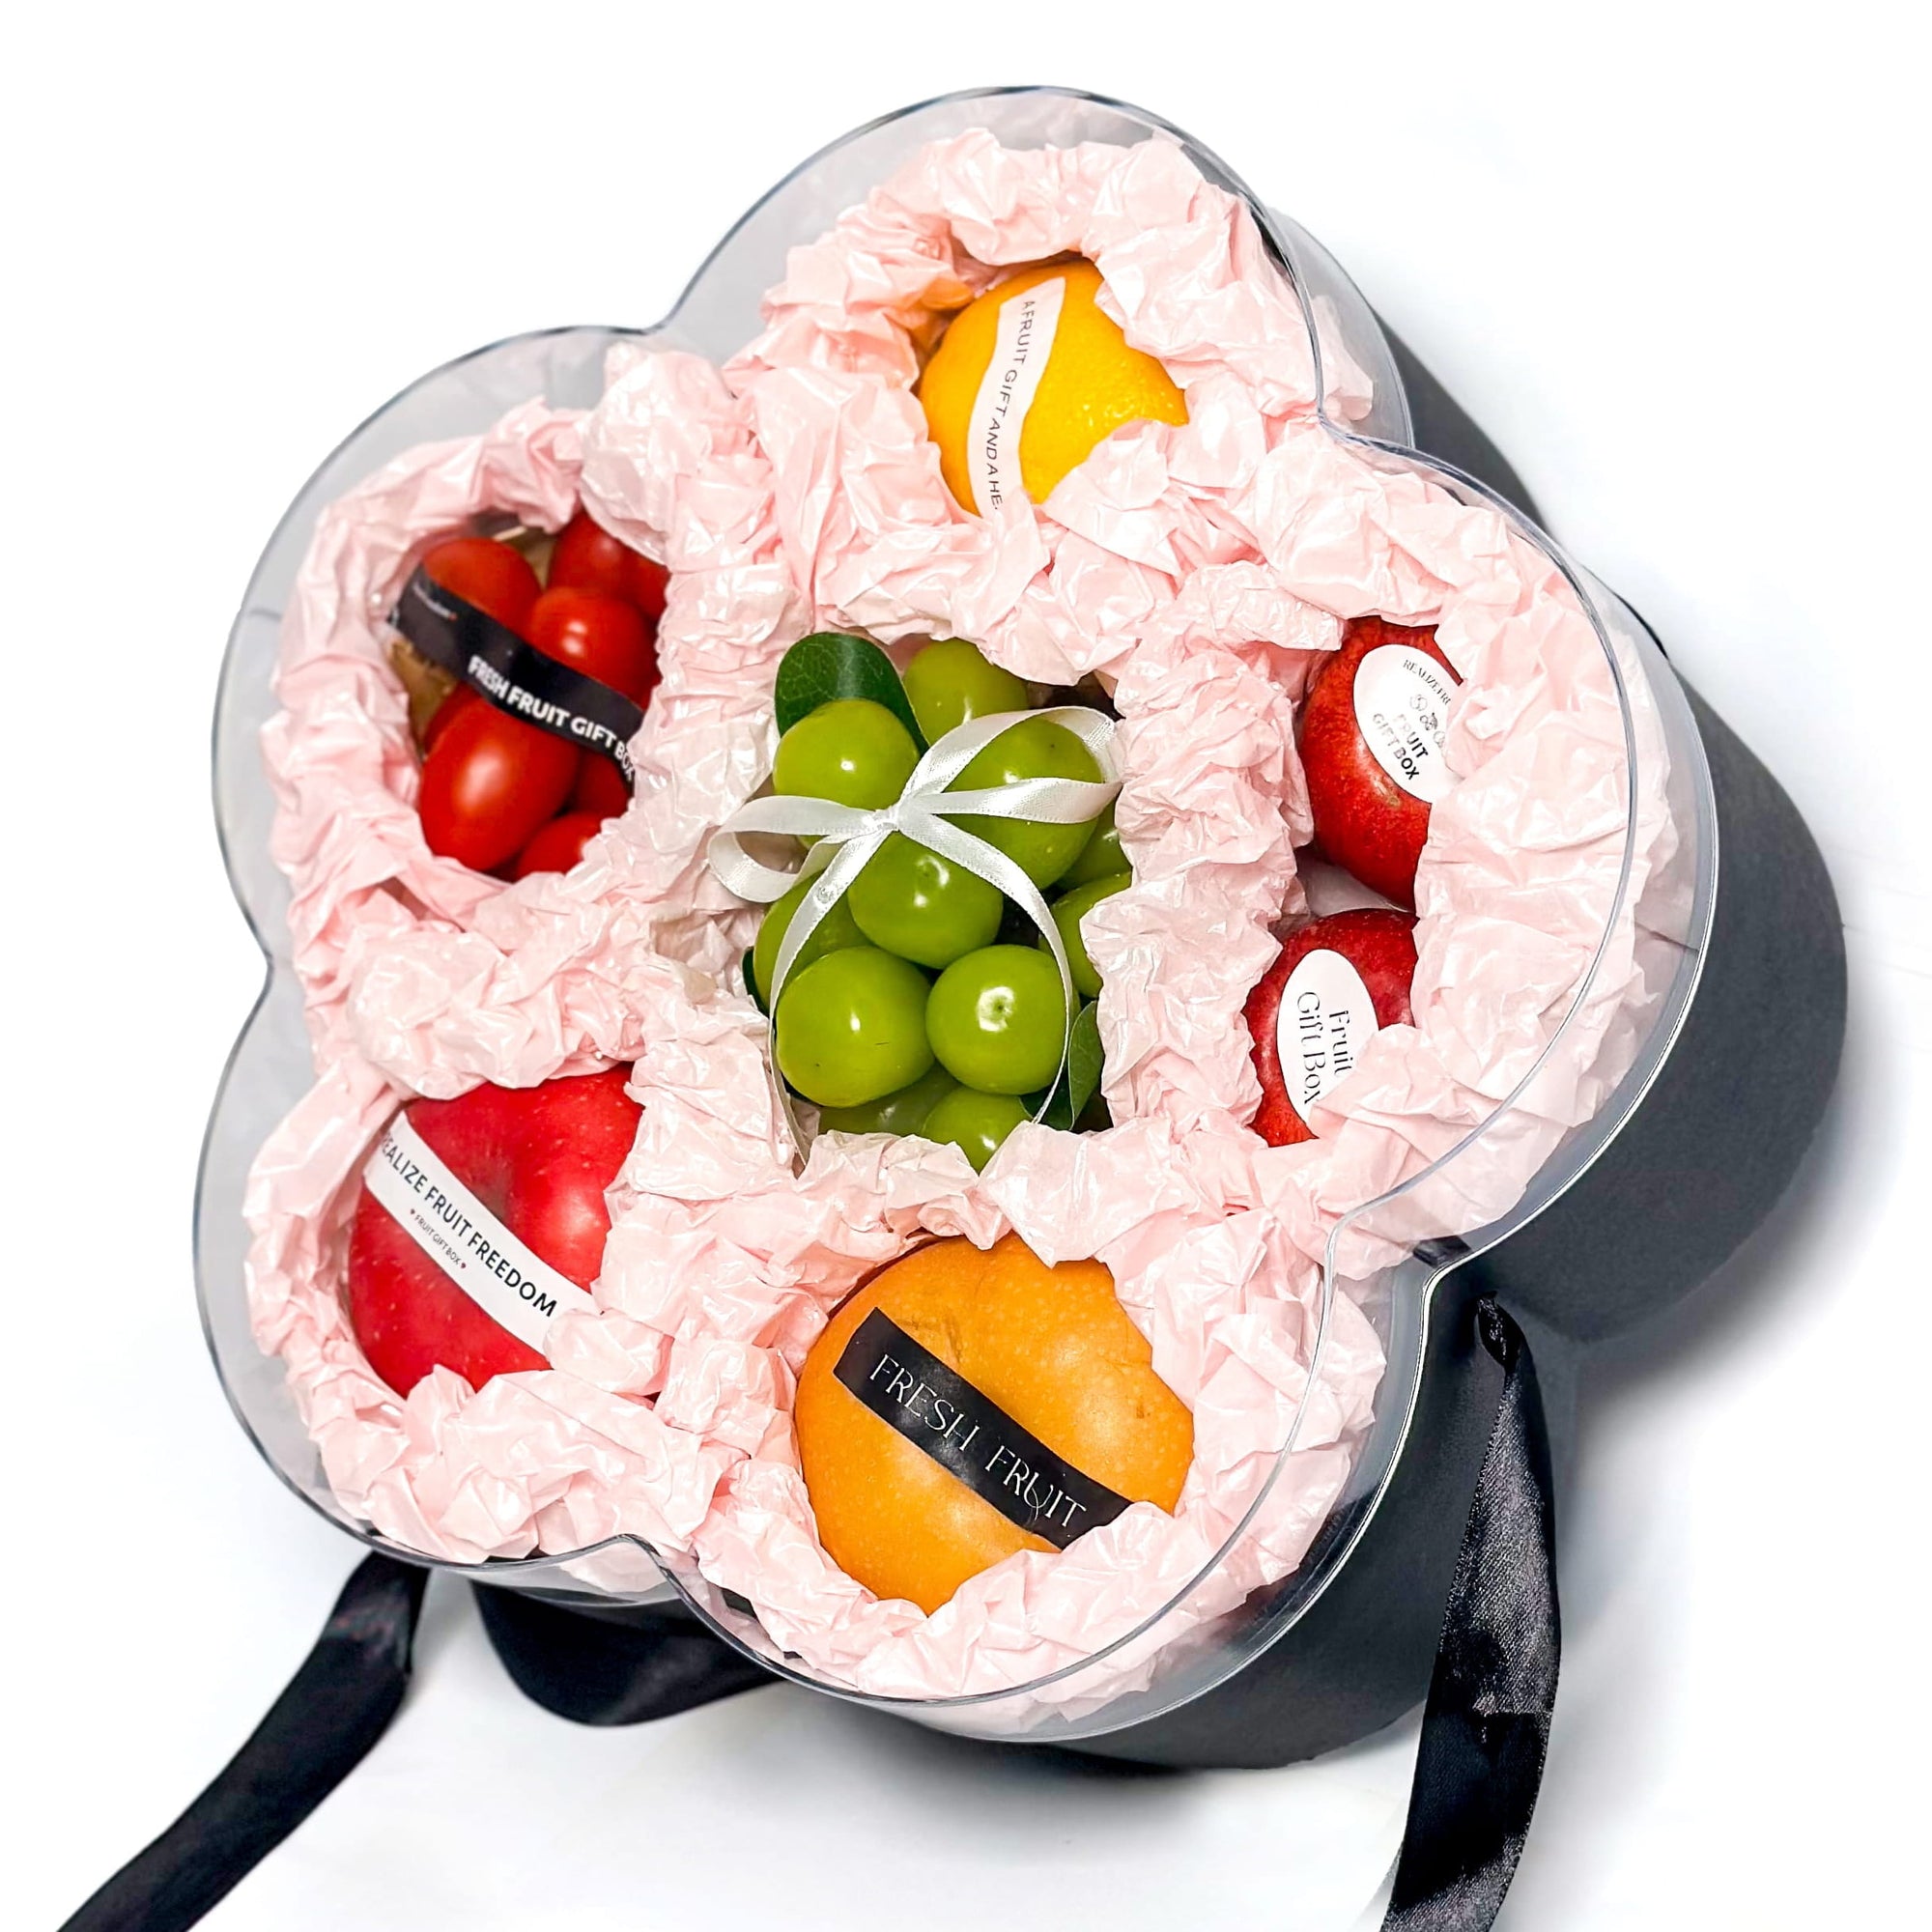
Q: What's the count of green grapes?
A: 11